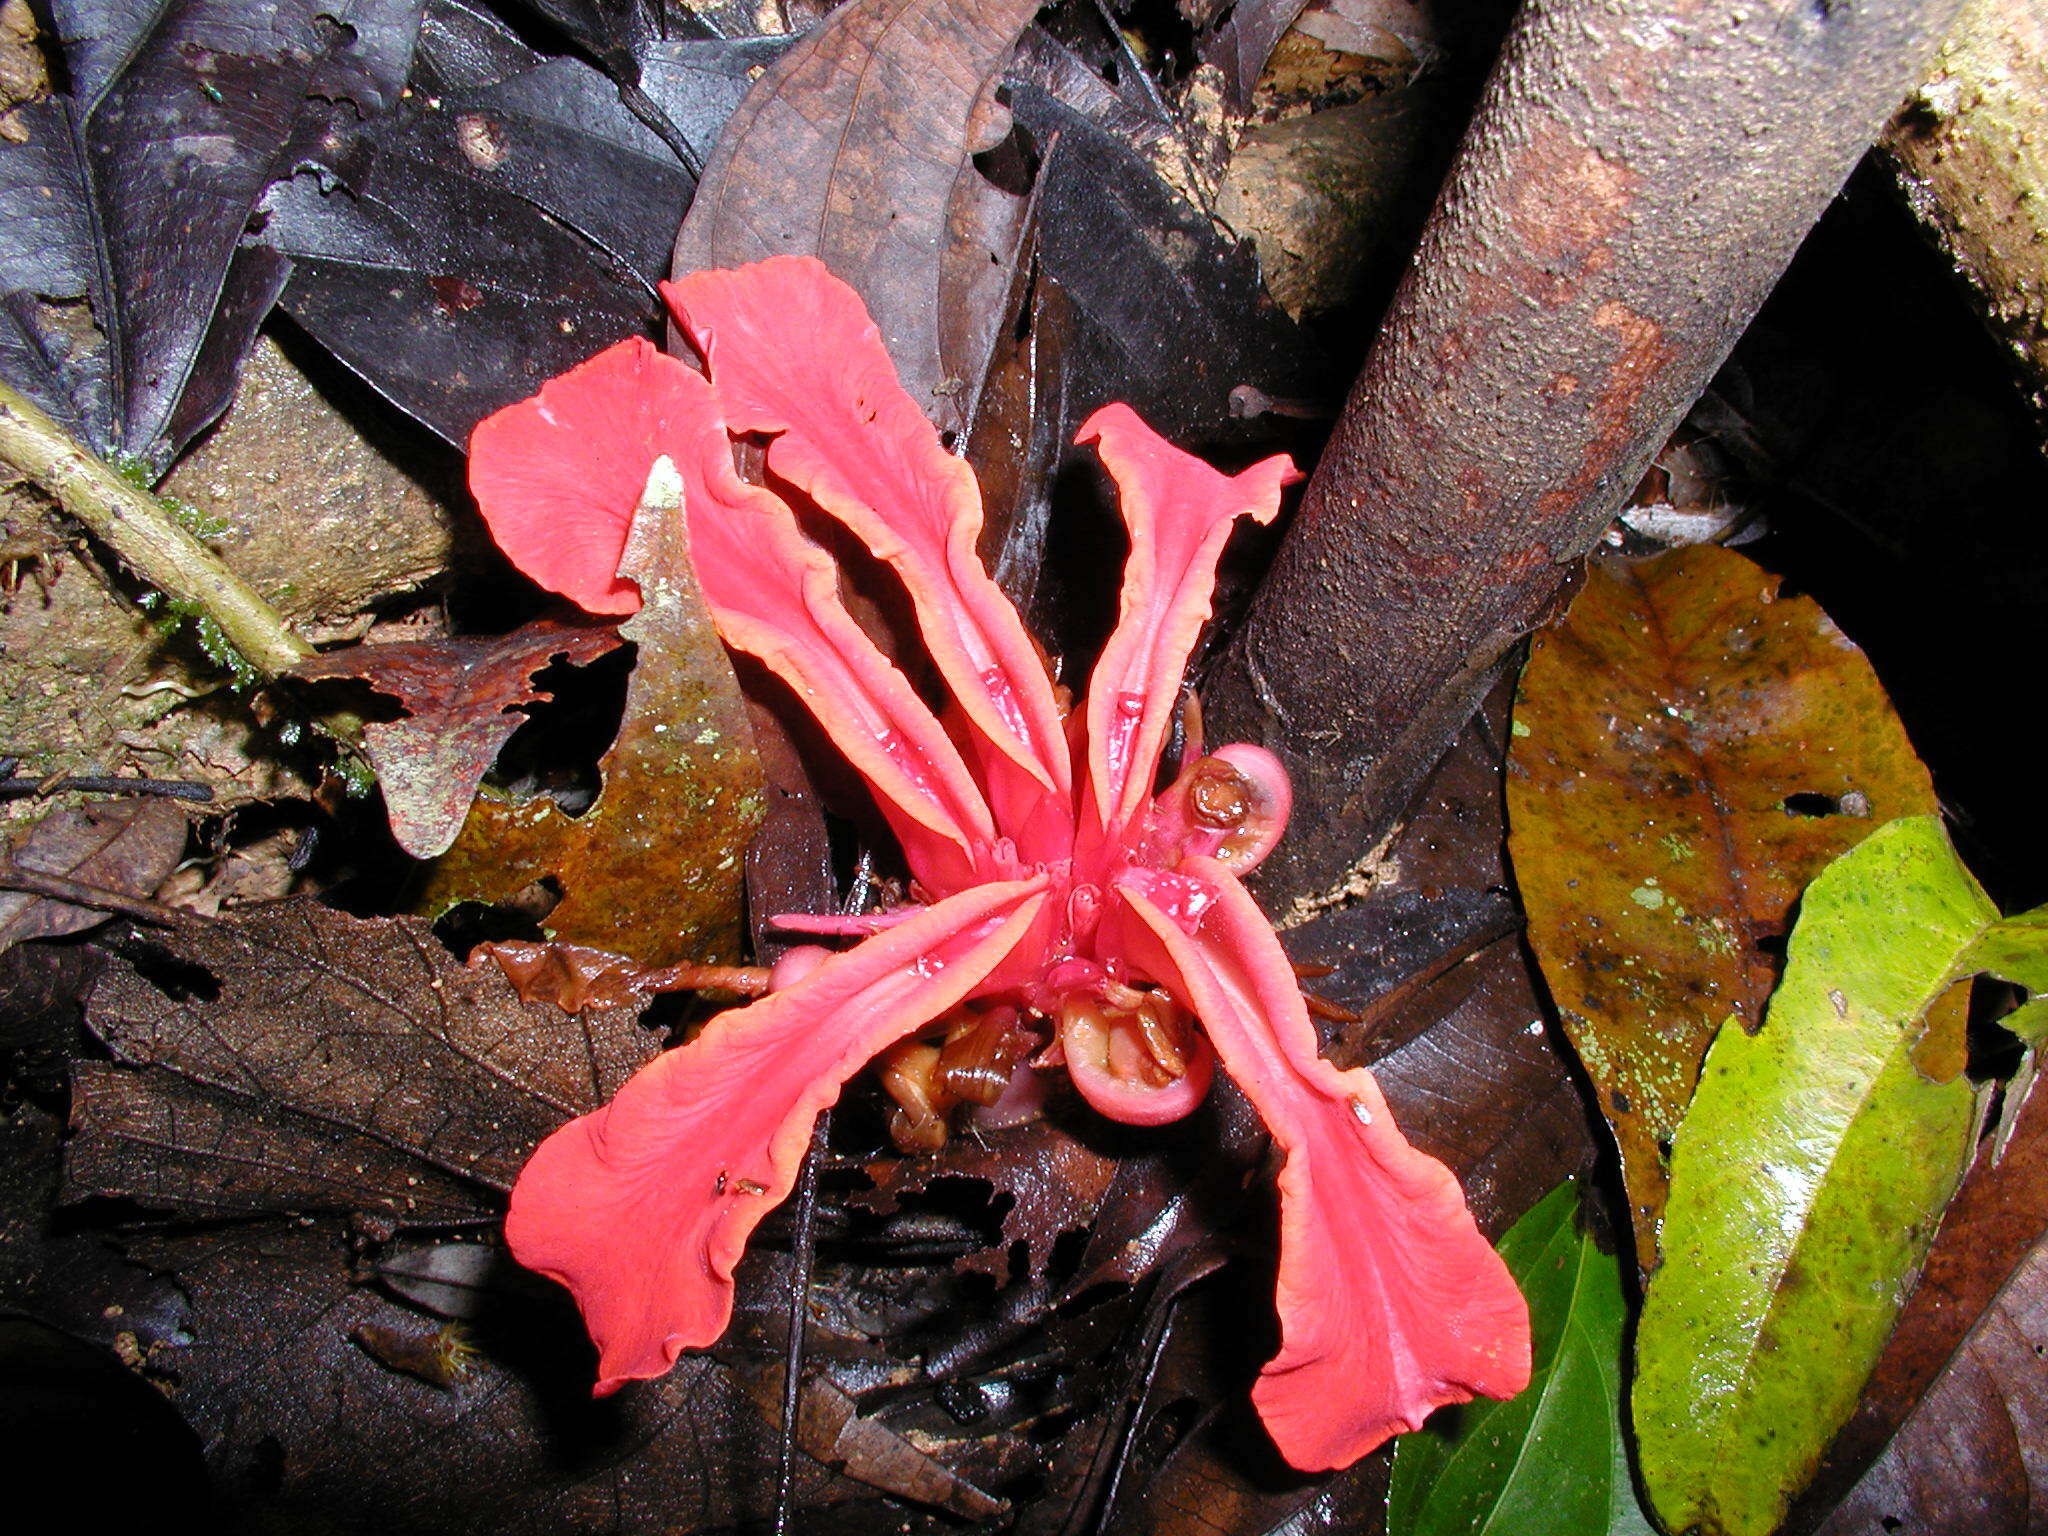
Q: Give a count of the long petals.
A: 5